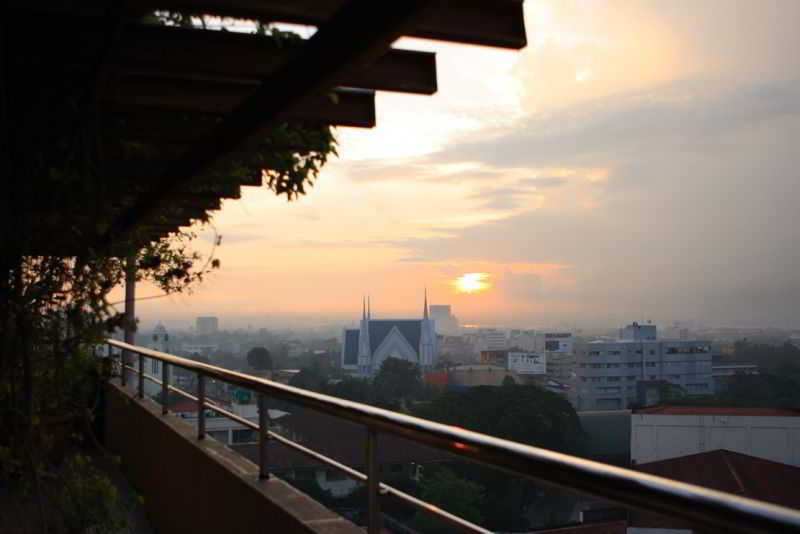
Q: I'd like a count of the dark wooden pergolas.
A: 1